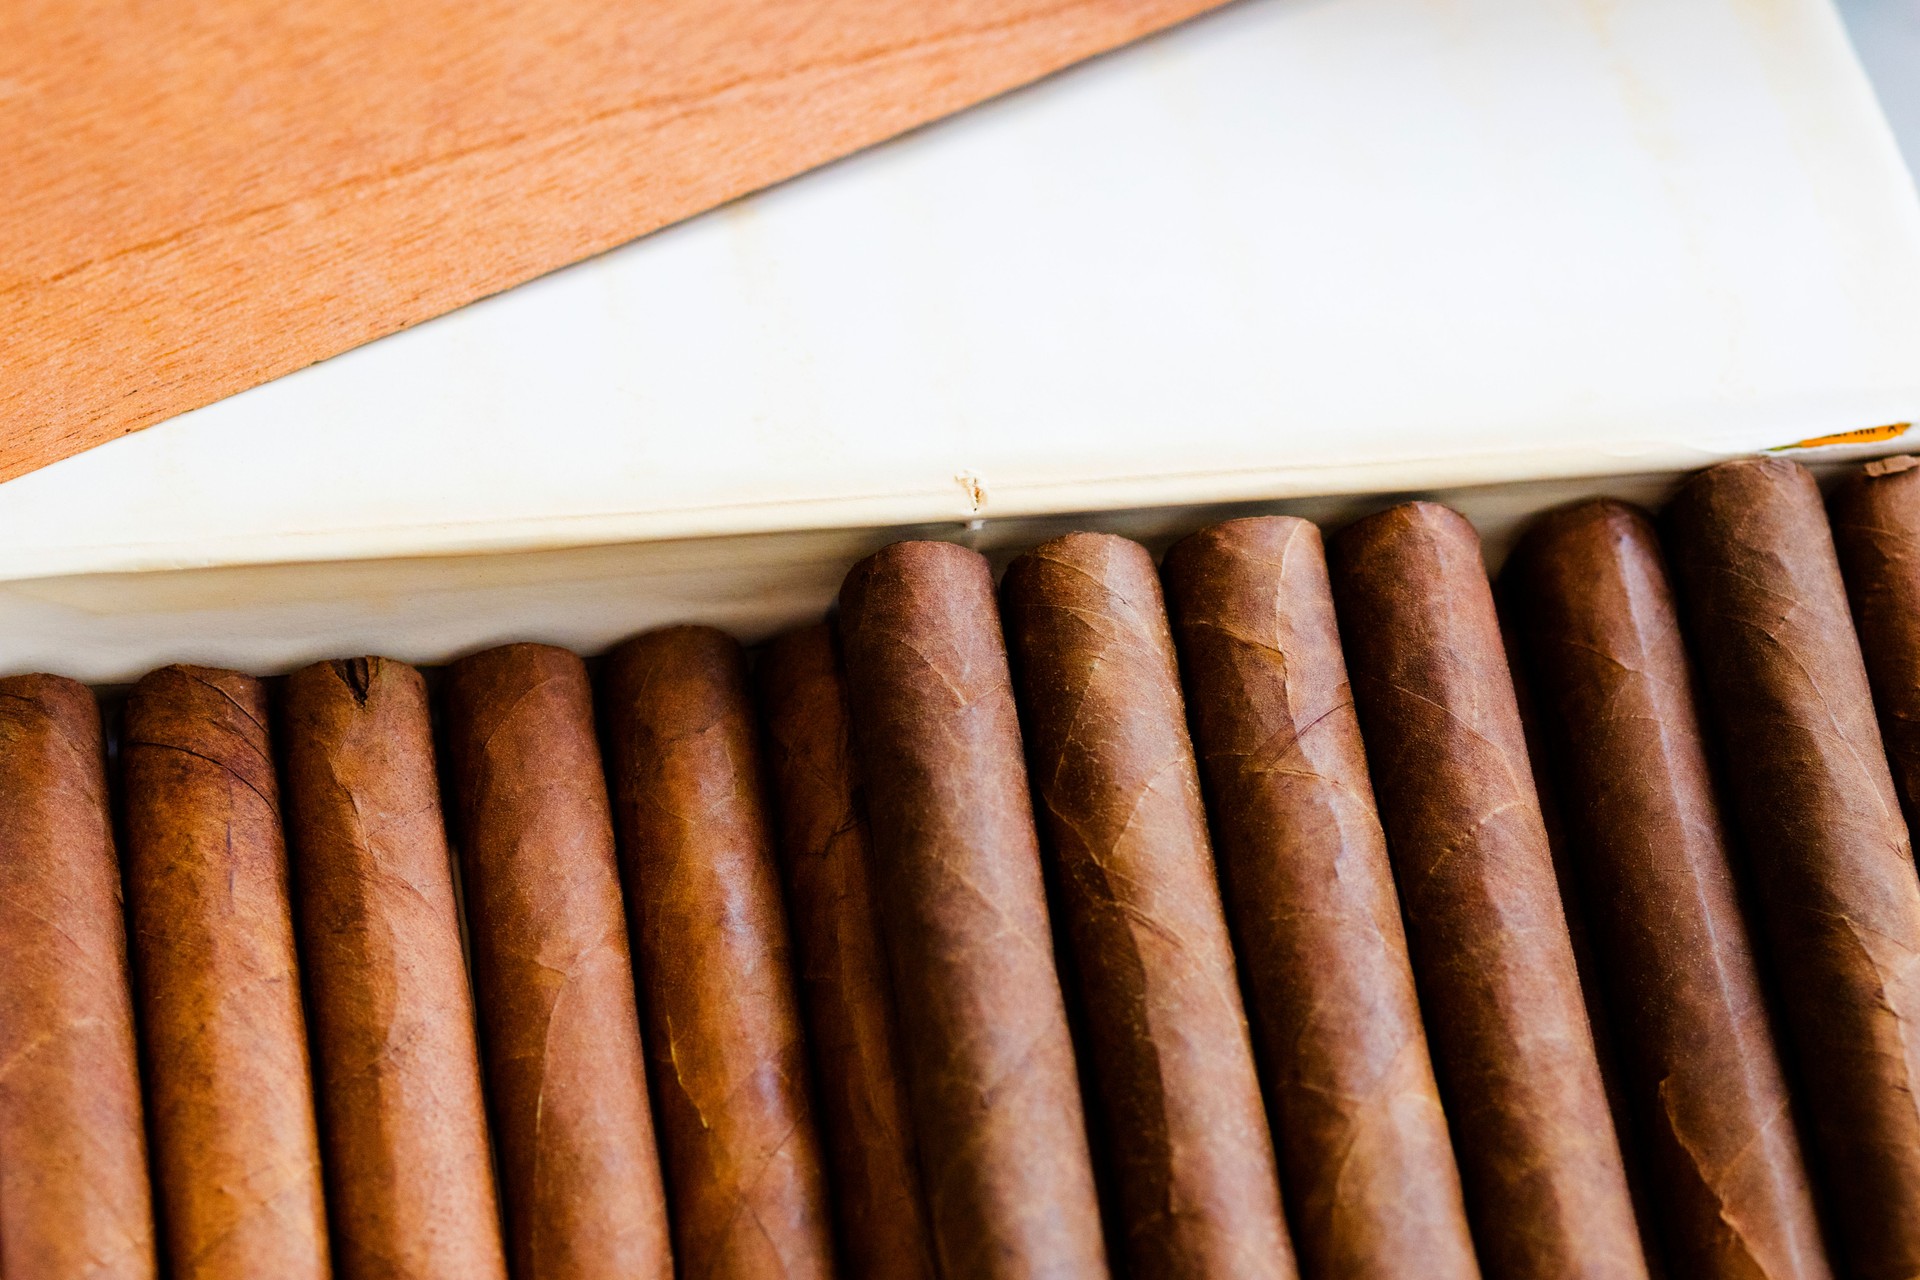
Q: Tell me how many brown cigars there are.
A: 13